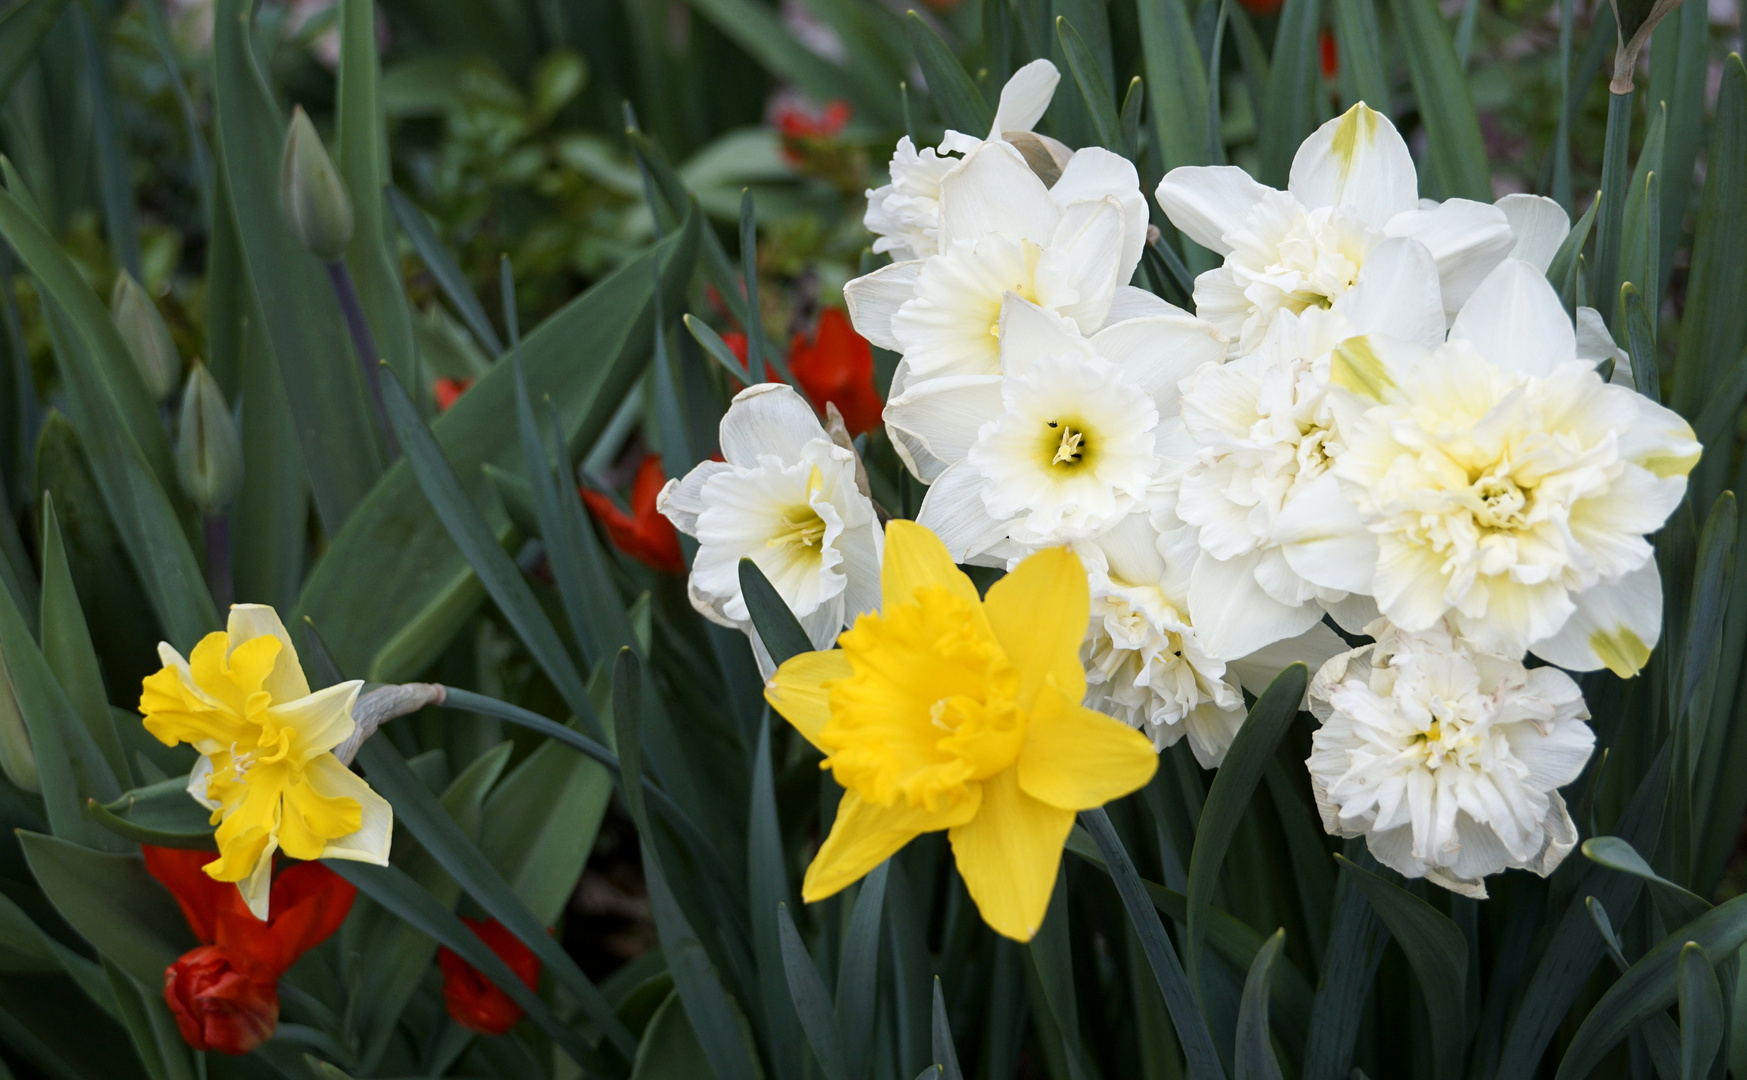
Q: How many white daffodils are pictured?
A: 9